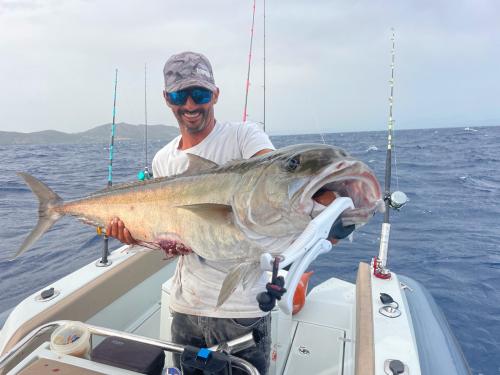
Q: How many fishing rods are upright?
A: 5